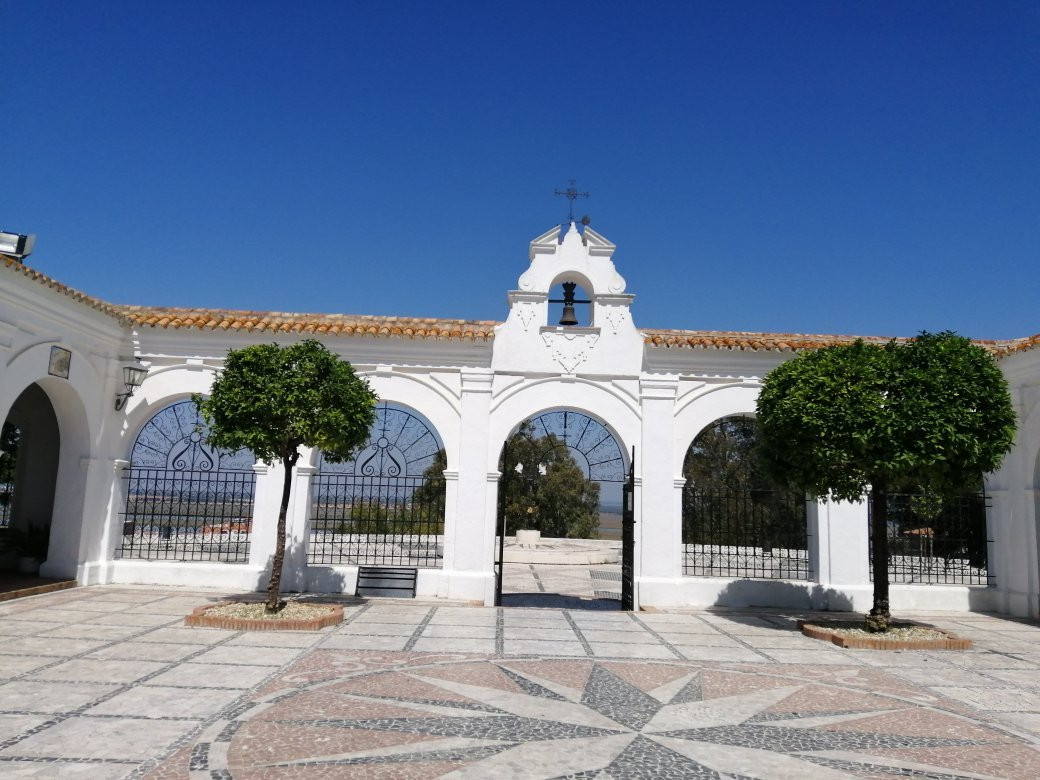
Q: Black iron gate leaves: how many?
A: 2